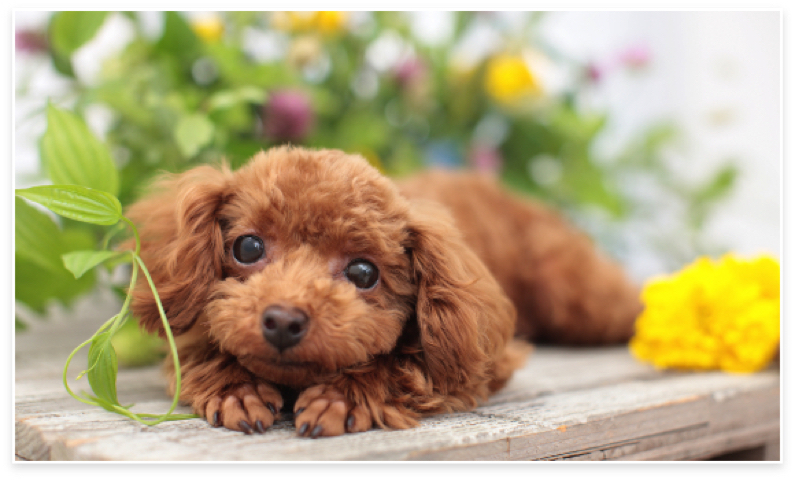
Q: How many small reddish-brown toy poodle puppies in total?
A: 1